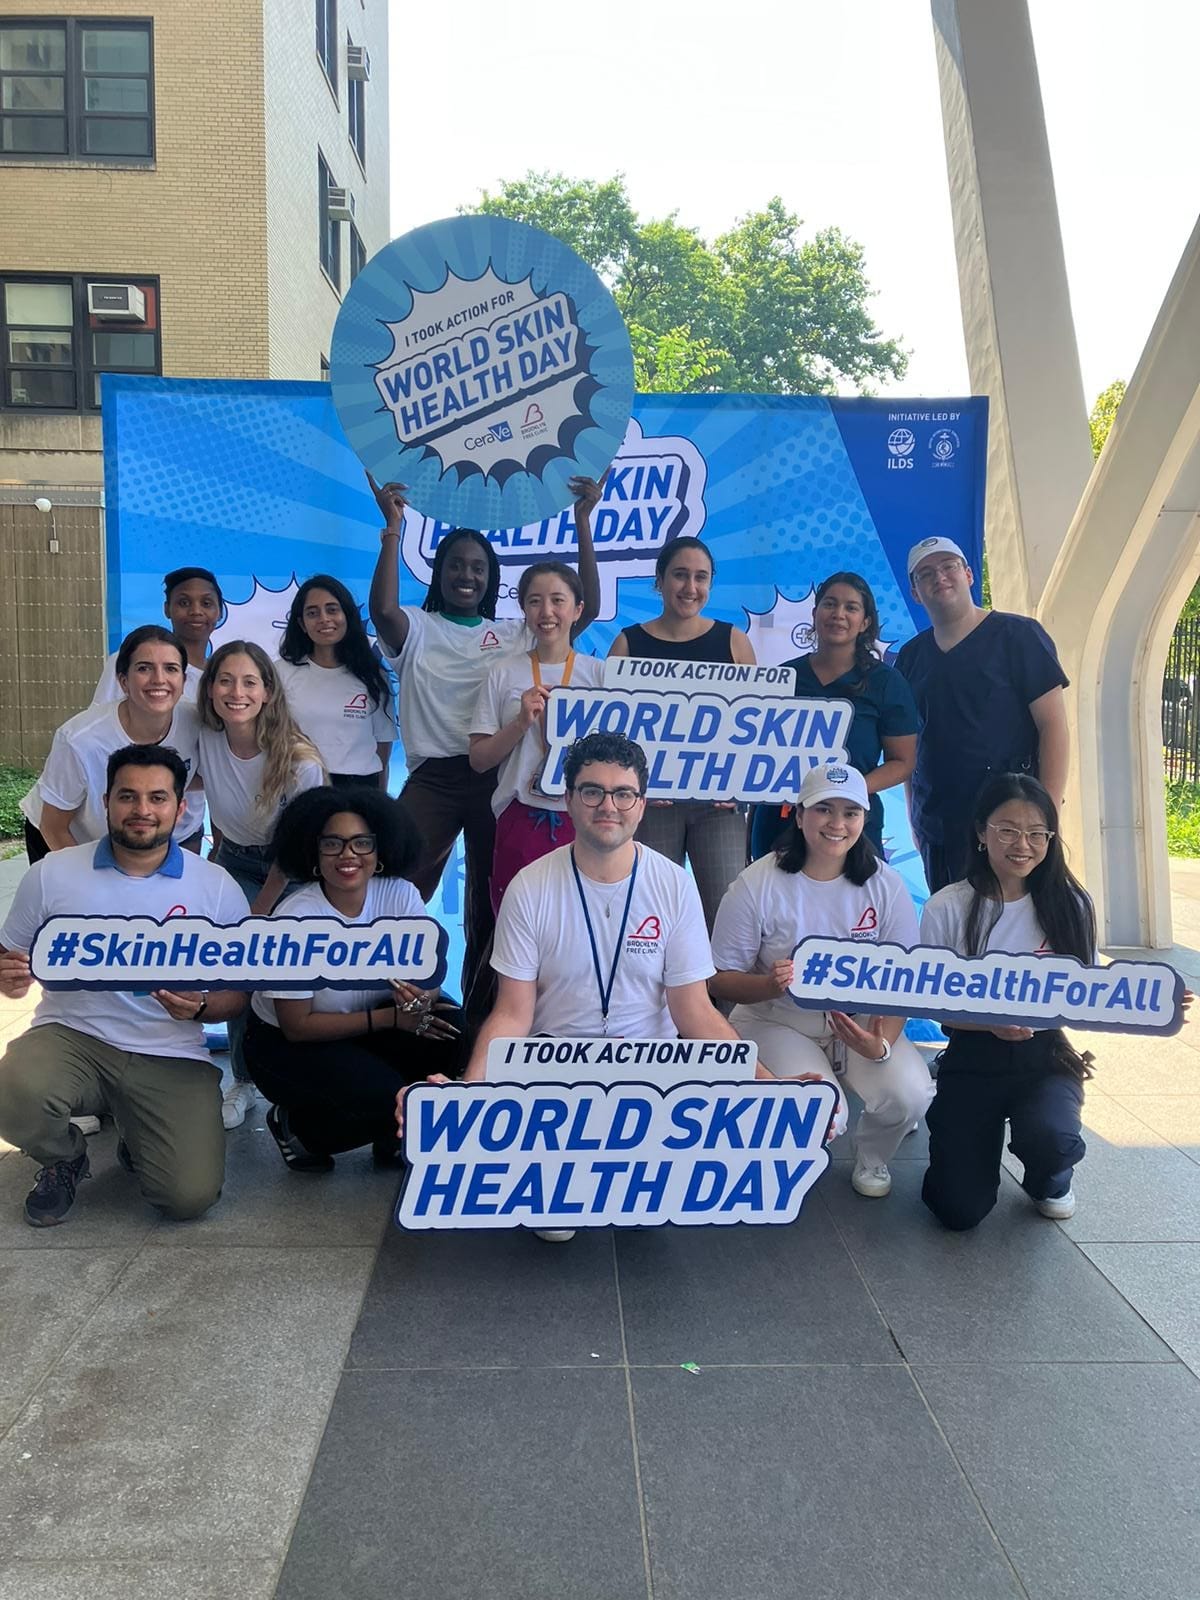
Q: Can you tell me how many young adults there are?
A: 14